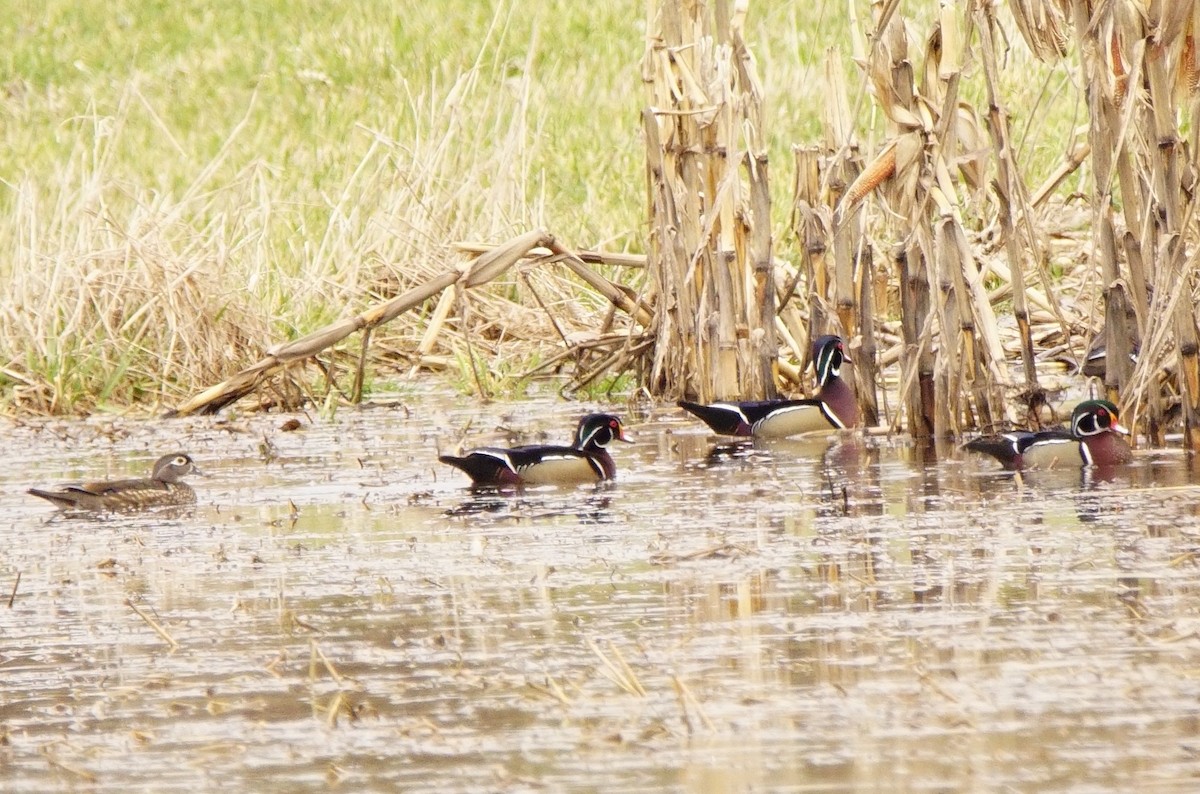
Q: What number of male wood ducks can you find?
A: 3